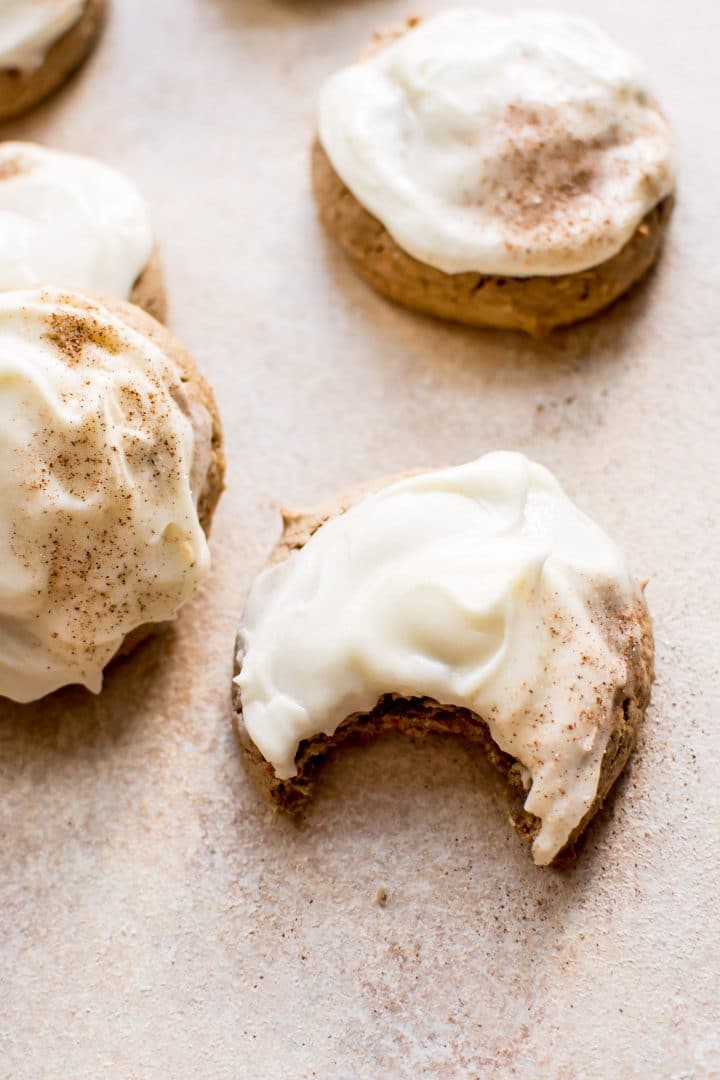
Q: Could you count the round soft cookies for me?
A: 5